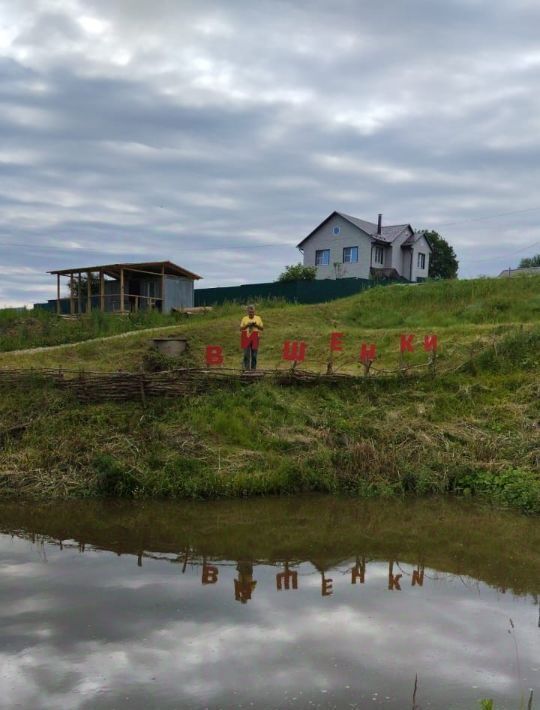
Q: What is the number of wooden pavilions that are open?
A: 1